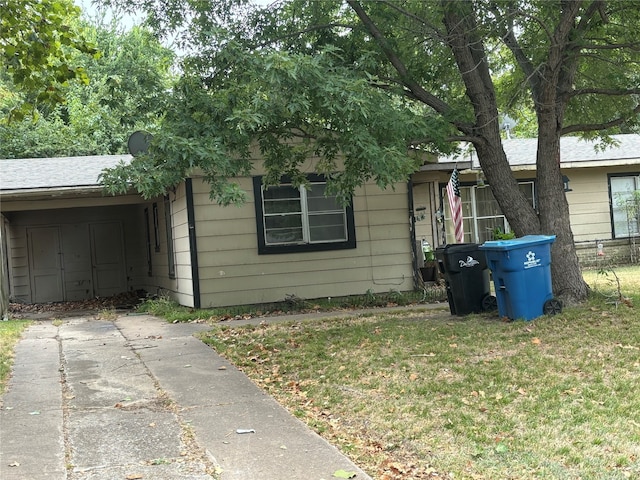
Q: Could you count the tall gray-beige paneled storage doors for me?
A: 2